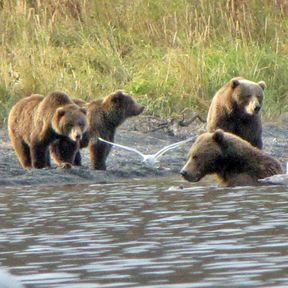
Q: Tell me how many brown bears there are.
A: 4